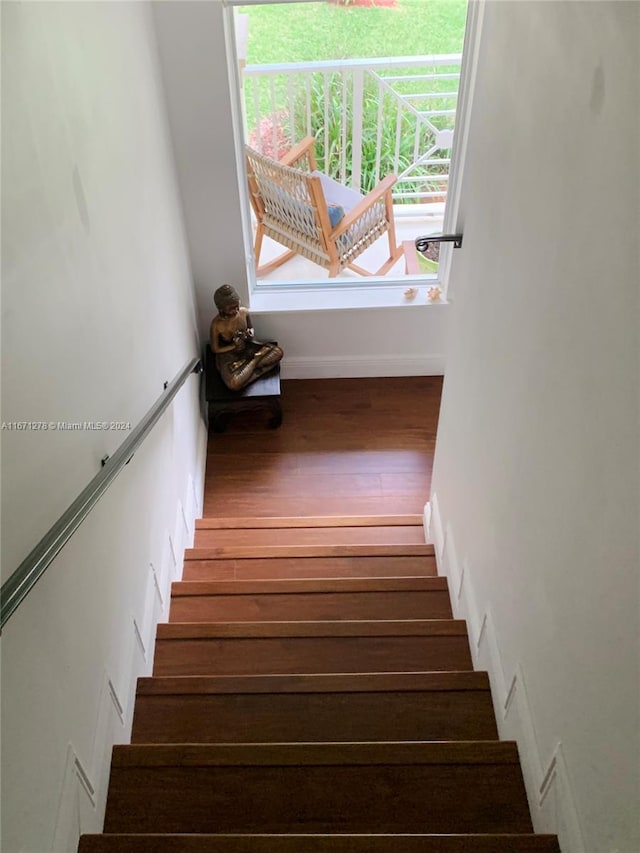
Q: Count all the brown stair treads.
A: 7